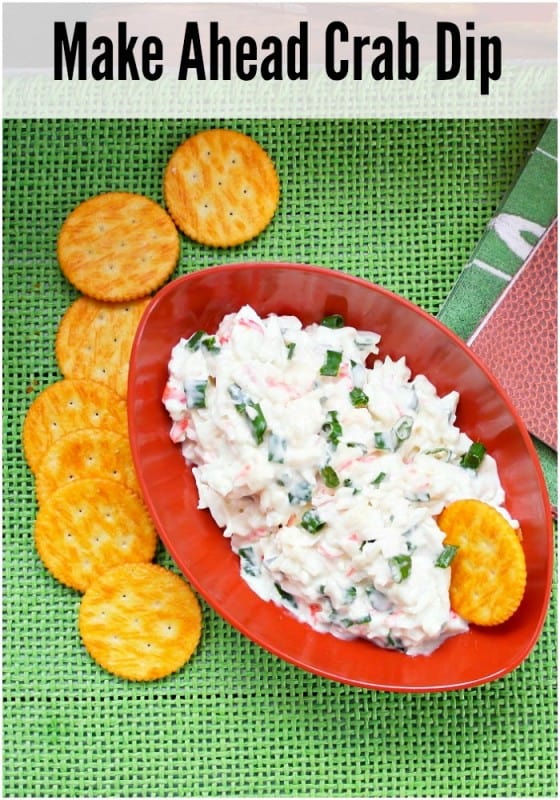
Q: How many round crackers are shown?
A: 8